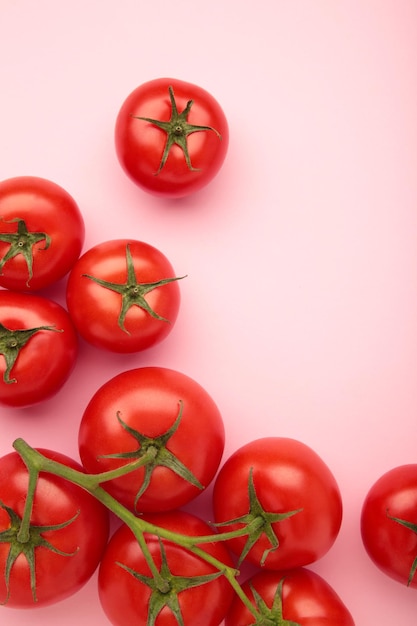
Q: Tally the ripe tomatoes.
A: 10